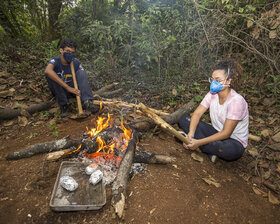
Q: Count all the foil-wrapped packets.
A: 3